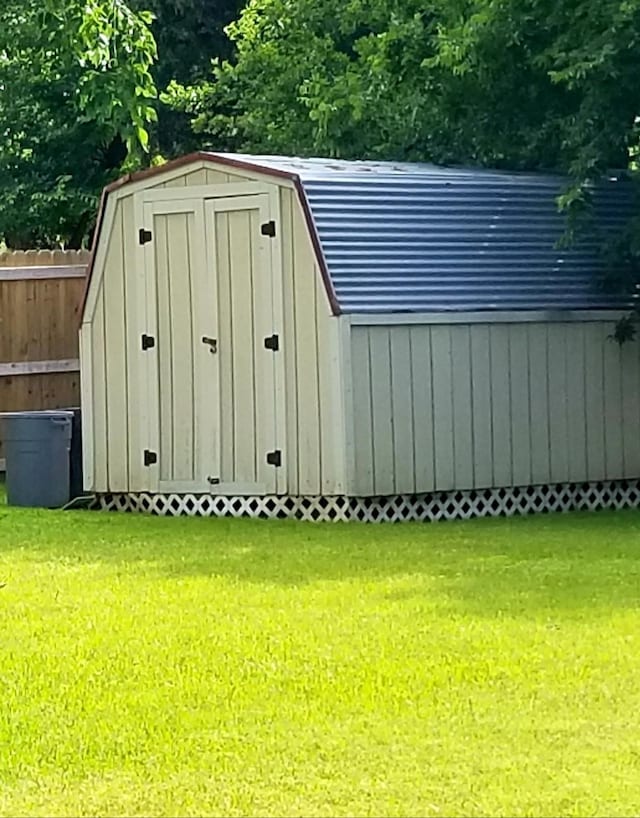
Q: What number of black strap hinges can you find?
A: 6